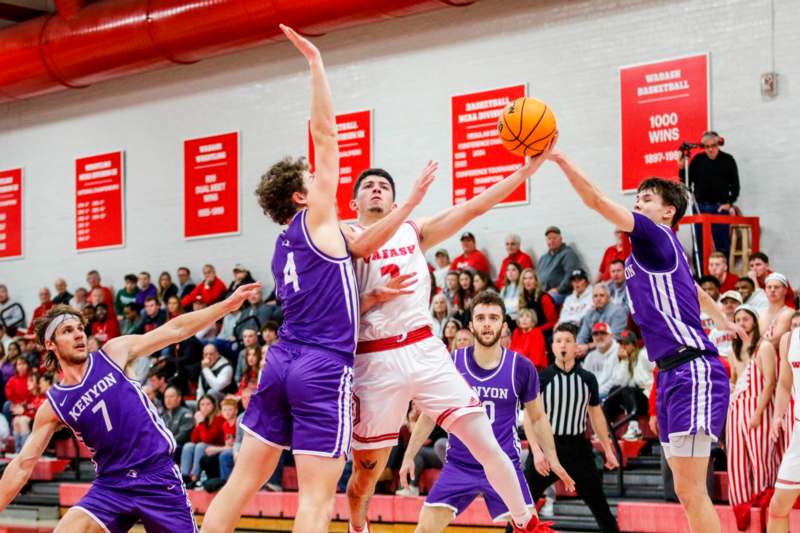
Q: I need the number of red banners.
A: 6